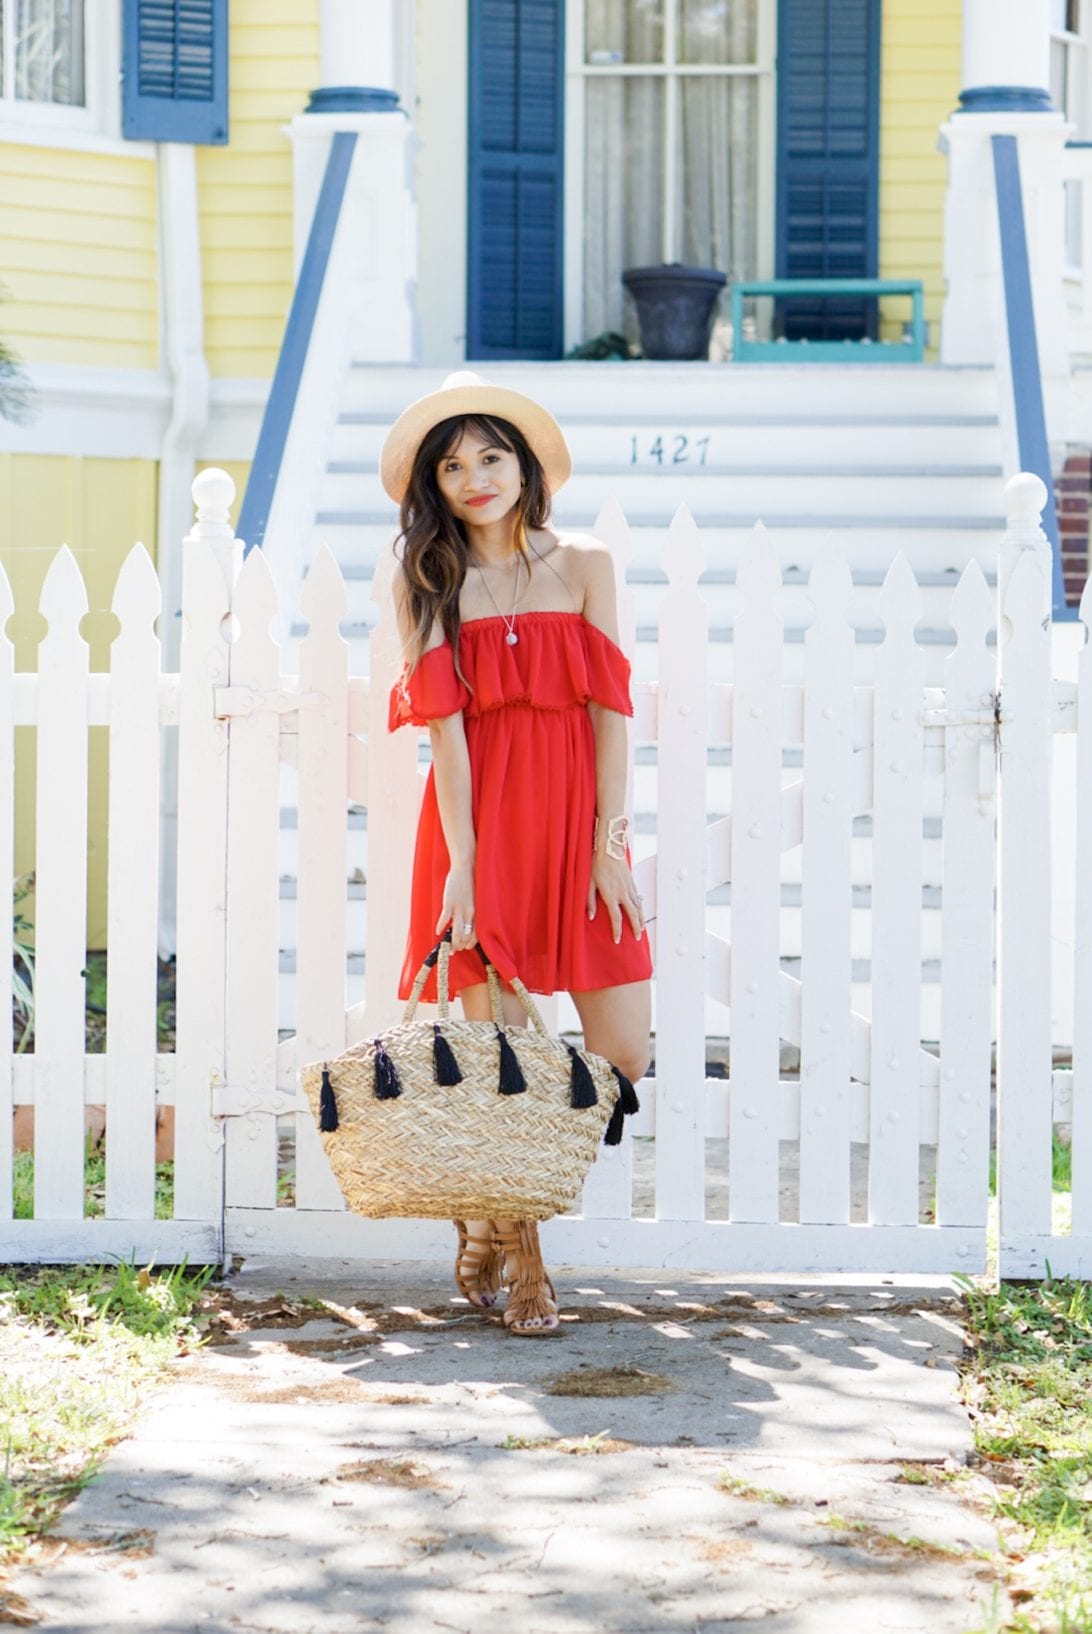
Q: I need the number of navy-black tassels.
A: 7